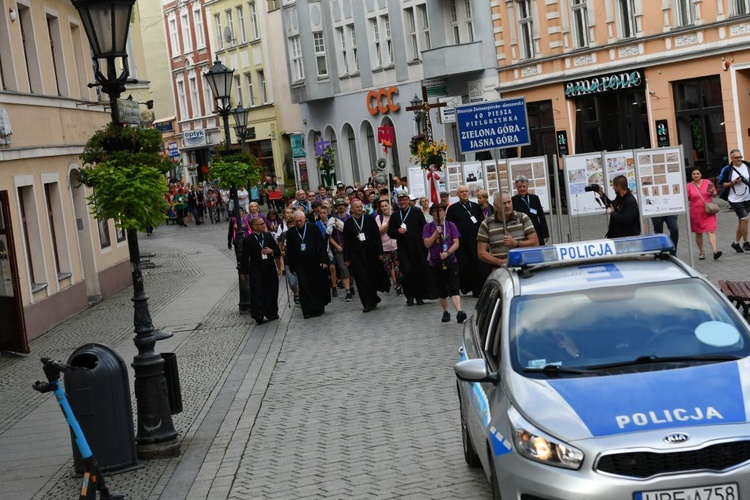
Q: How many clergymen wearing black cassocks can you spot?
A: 6